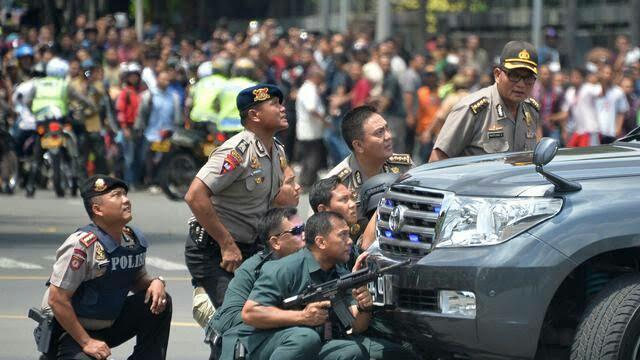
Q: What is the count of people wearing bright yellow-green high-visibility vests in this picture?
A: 3